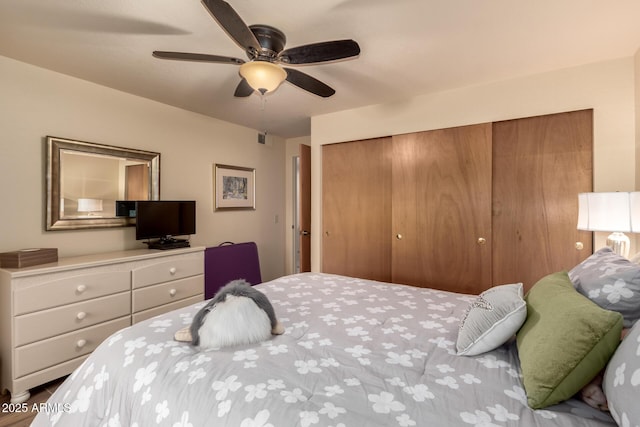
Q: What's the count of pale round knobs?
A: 5